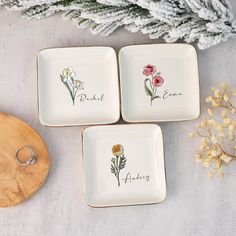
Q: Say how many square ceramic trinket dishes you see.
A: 3